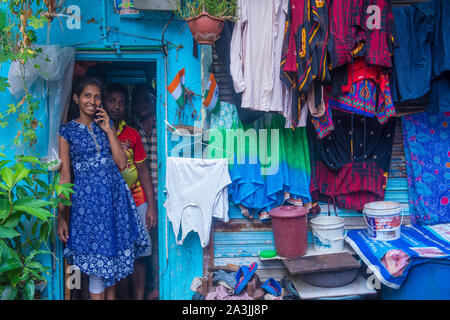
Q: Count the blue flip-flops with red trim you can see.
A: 2